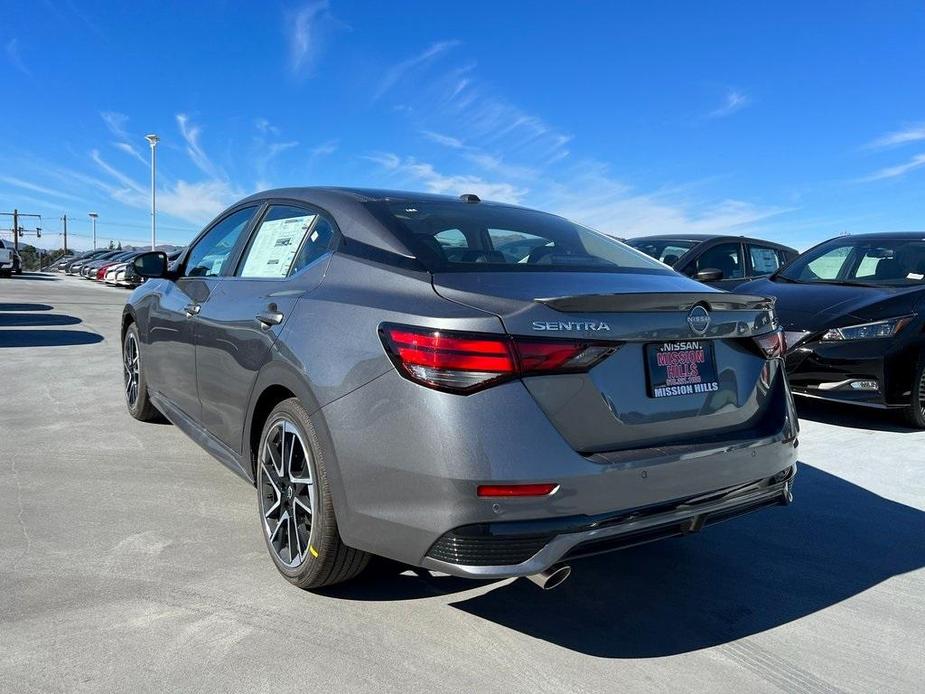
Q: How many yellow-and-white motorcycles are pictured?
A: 0